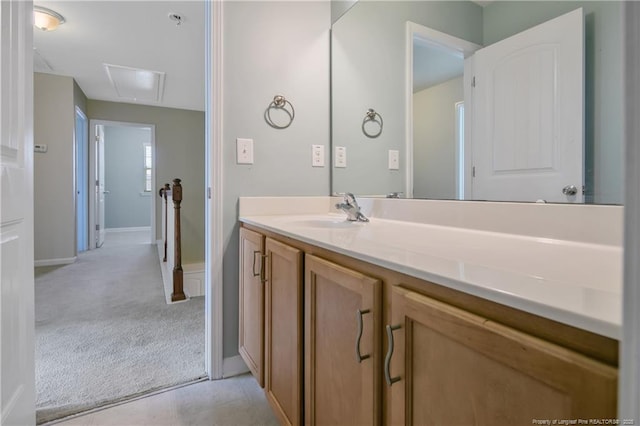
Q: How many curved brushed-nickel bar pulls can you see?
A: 4